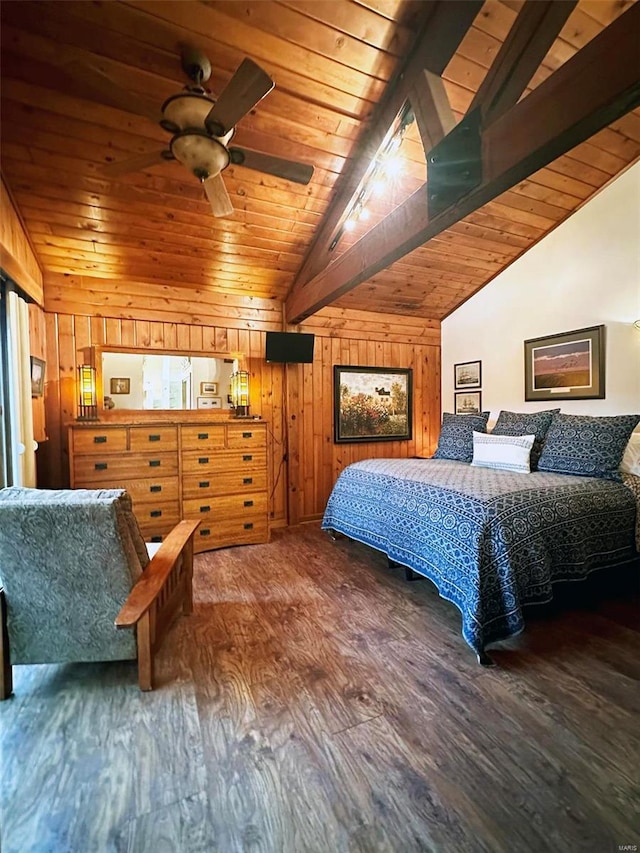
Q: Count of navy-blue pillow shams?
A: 3